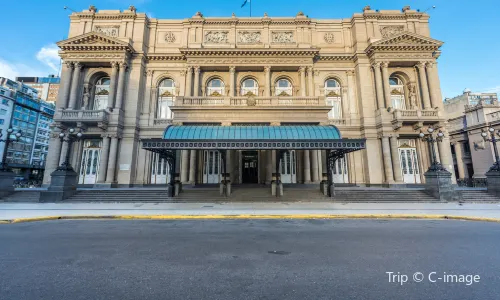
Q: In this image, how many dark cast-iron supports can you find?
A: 4